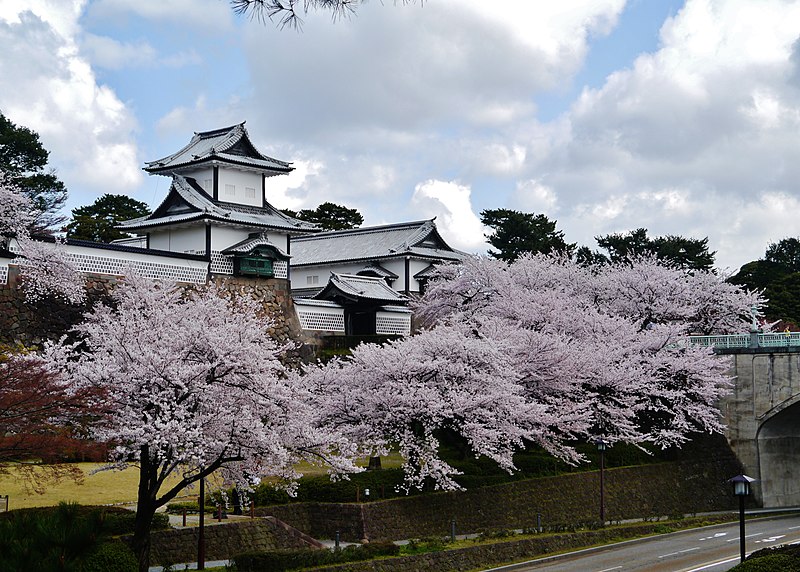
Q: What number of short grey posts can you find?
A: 3